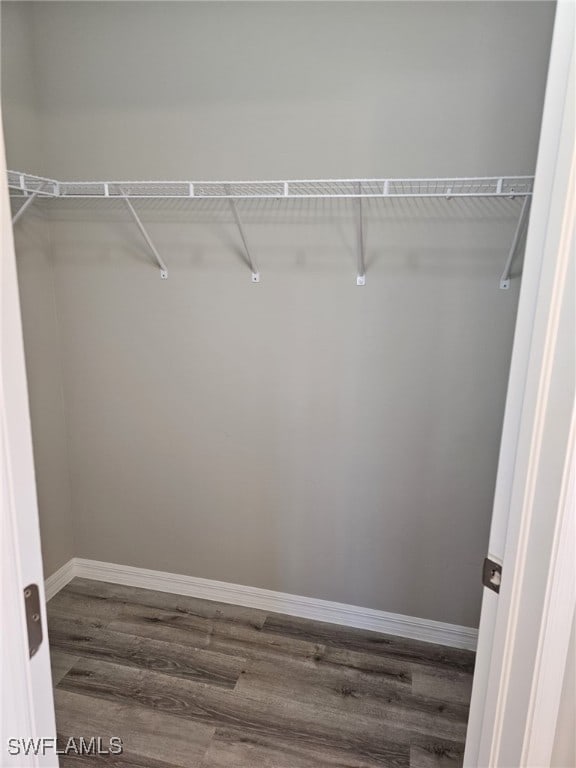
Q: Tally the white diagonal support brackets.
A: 5